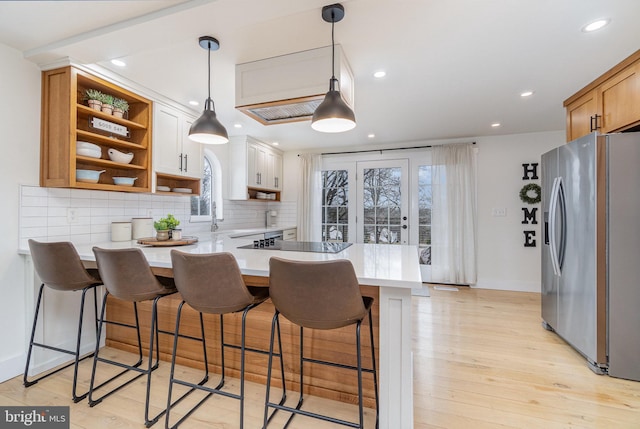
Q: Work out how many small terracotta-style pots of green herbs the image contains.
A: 3